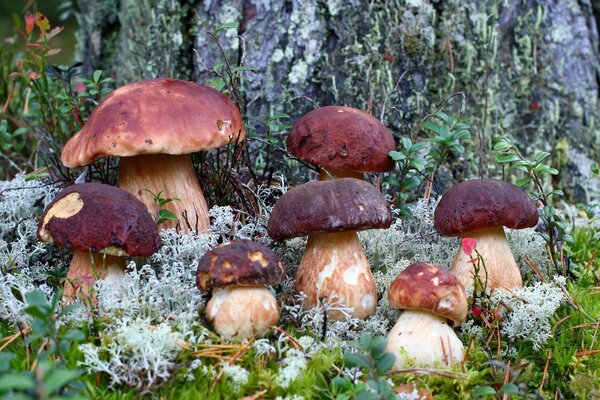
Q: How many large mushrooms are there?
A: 5